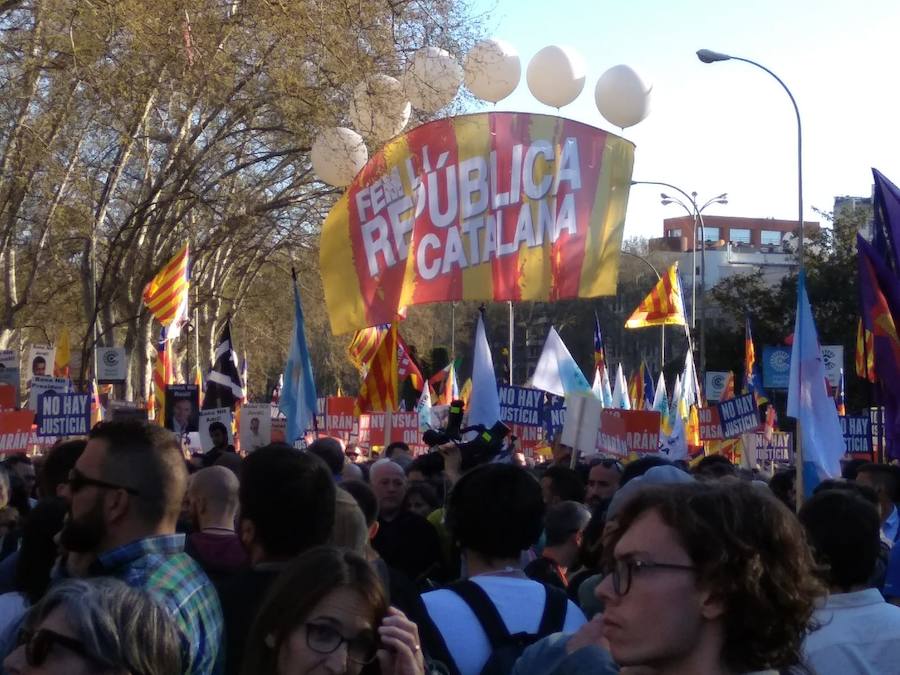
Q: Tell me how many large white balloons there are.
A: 6